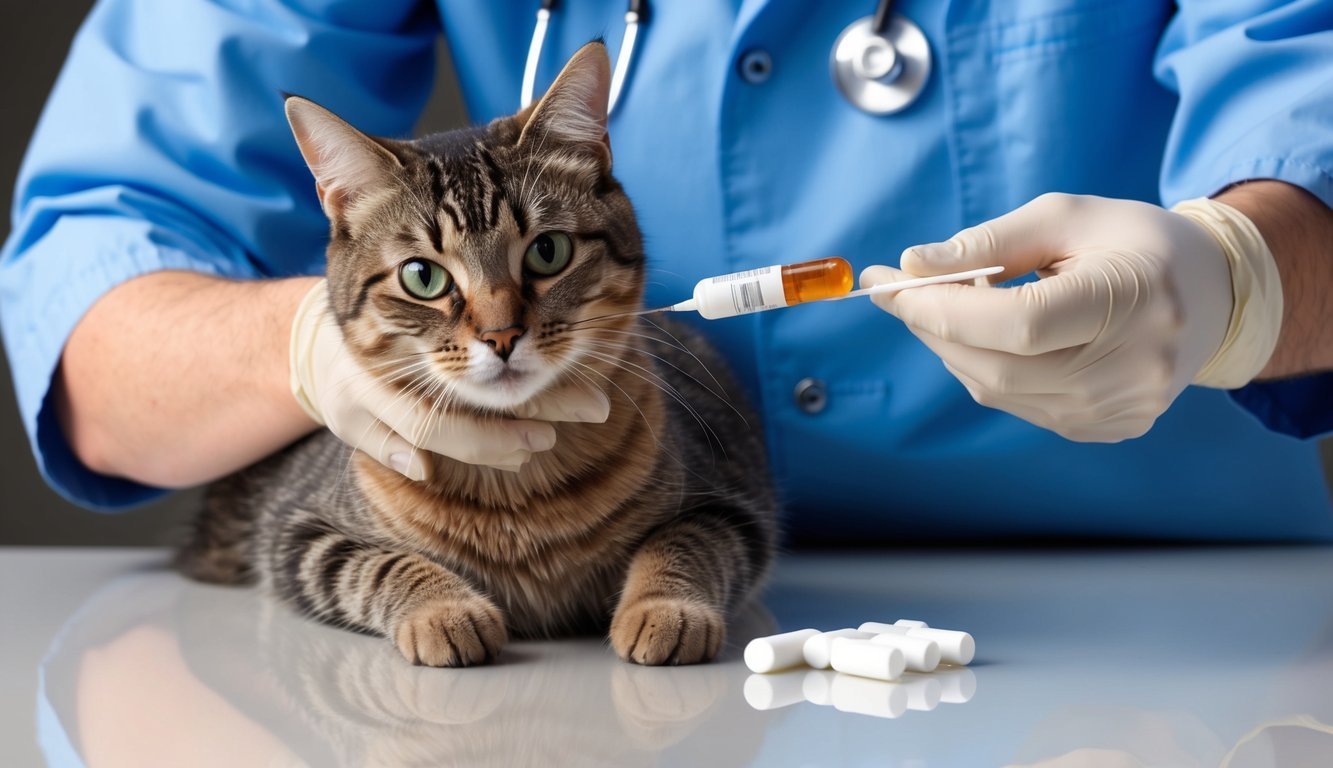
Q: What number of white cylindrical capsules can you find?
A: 7